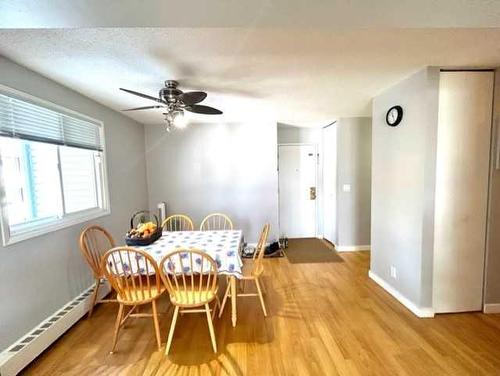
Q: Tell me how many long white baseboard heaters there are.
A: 1